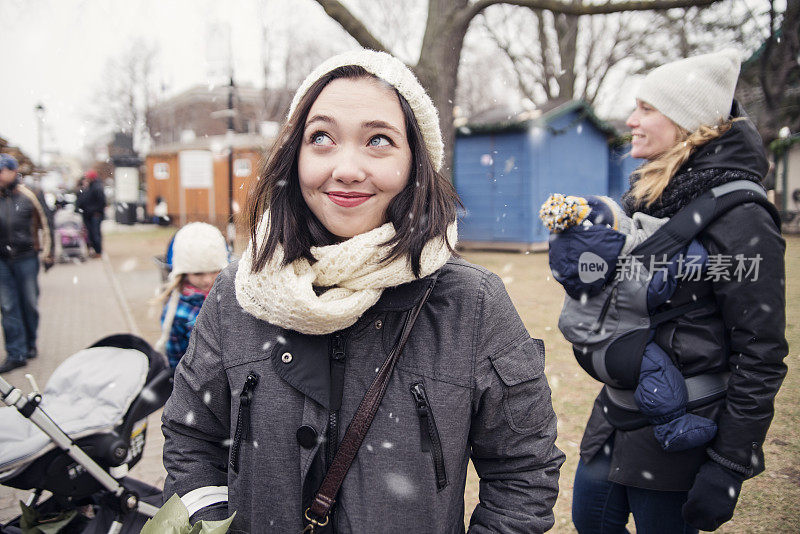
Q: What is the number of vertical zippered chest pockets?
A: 2